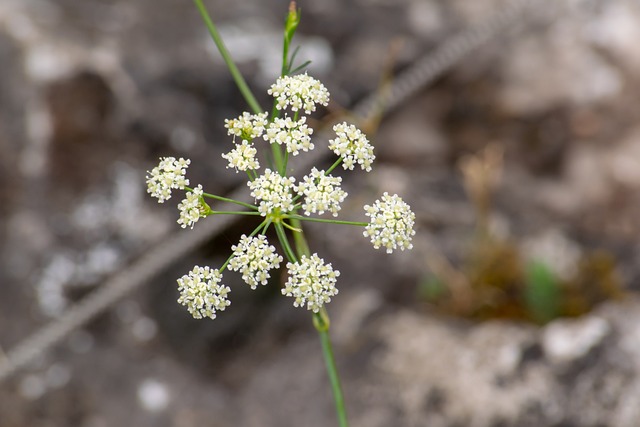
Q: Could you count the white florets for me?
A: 13